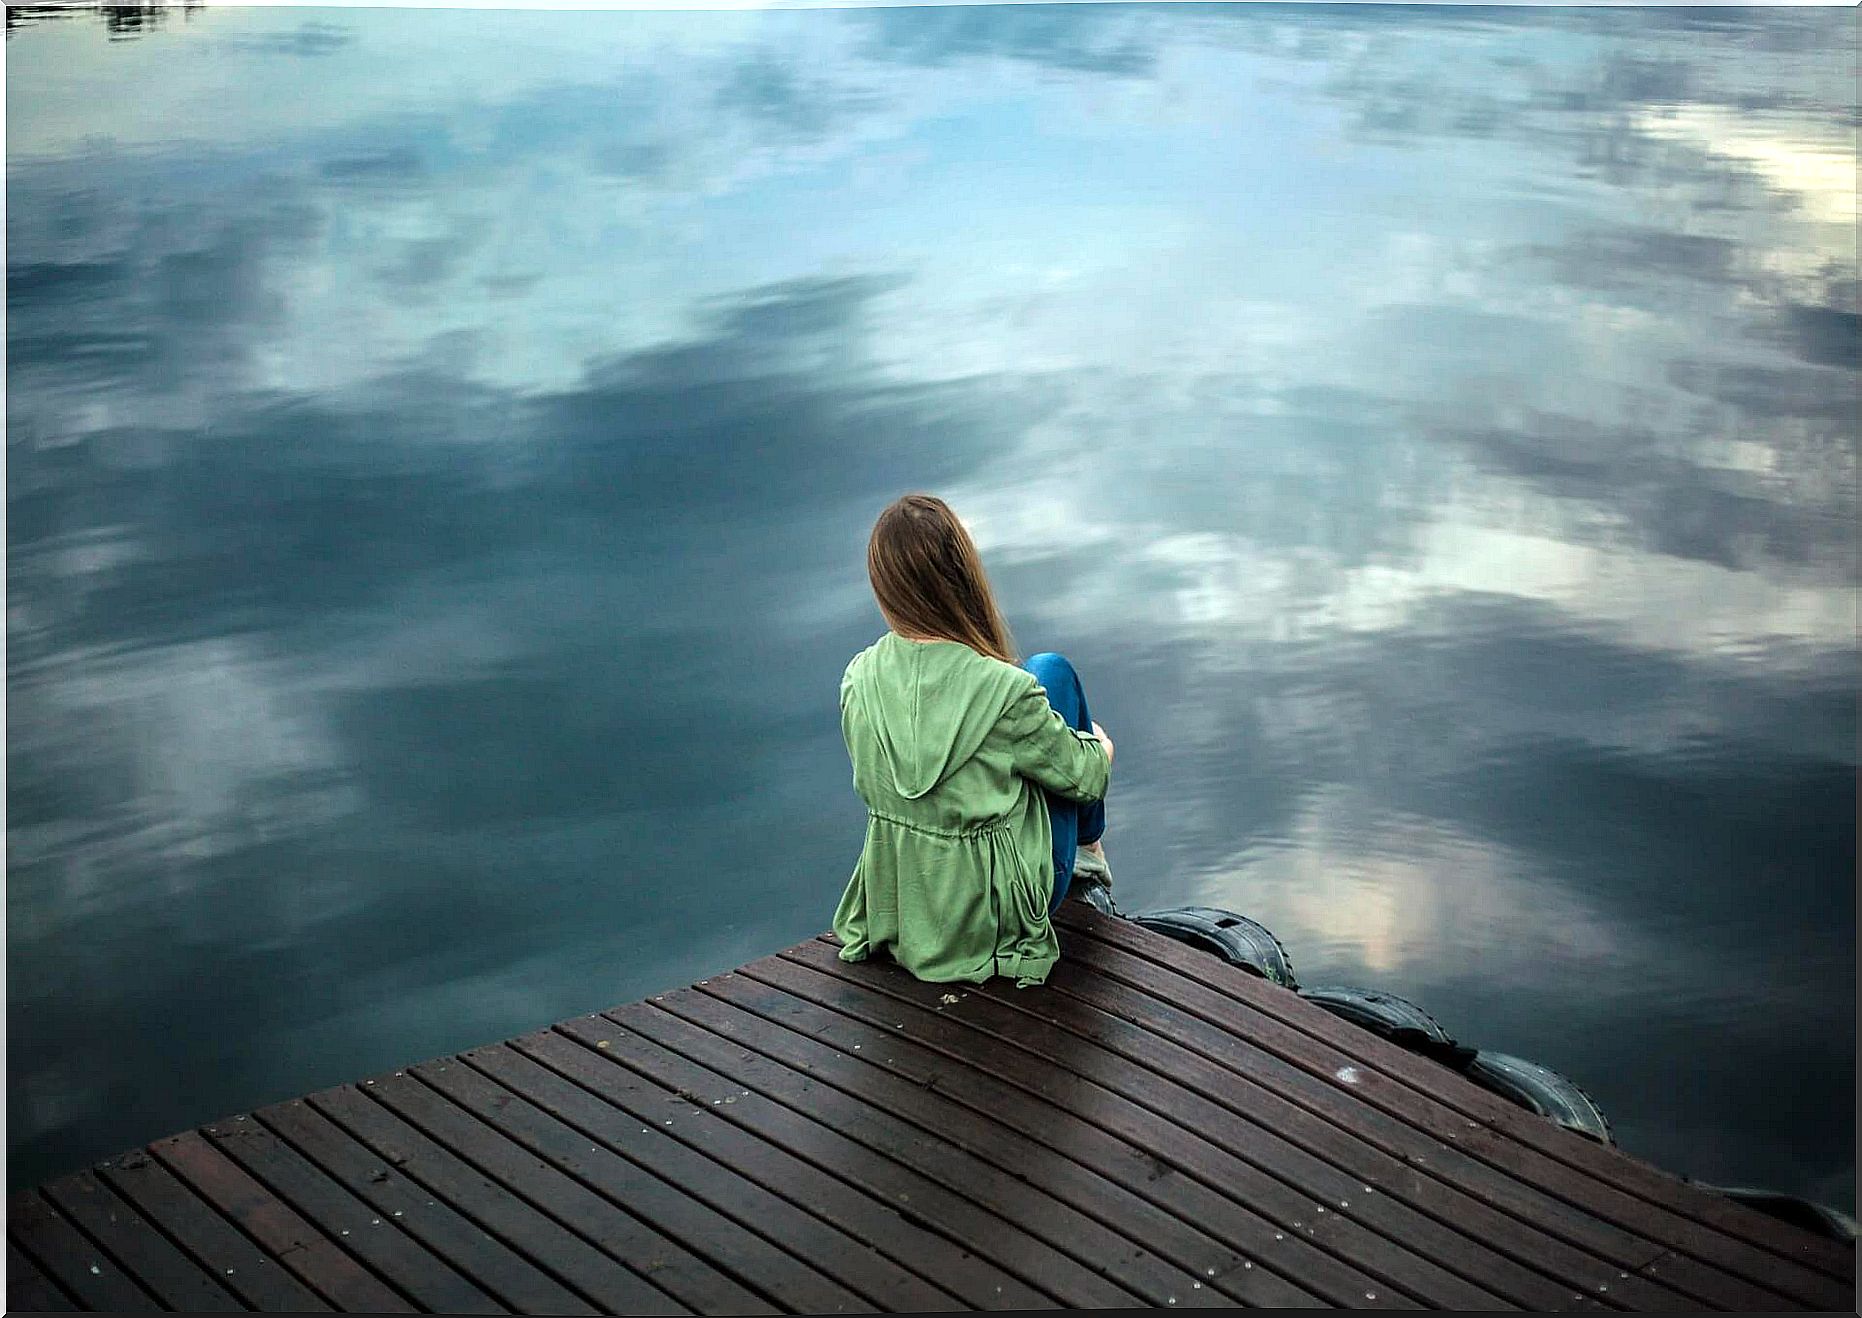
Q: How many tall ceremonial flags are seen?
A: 0